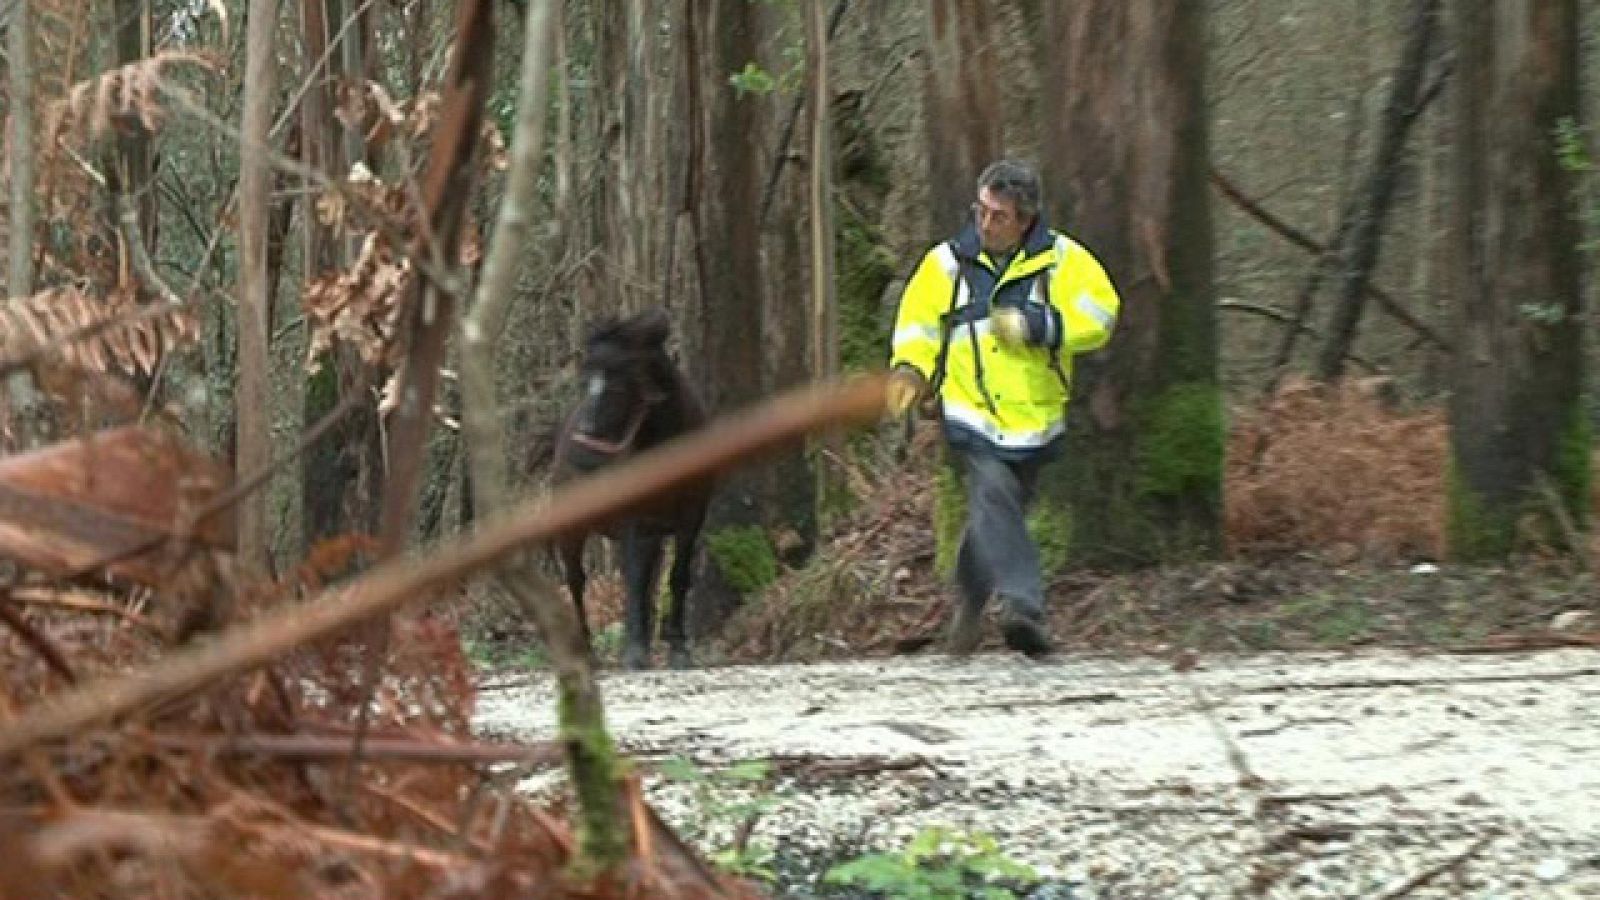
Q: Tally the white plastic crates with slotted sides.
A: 0